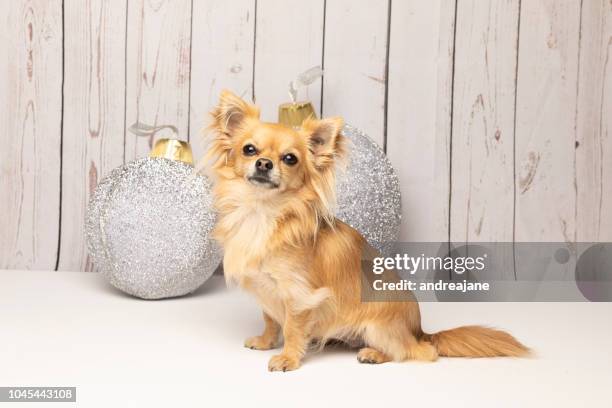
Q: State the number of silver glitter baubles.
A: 2